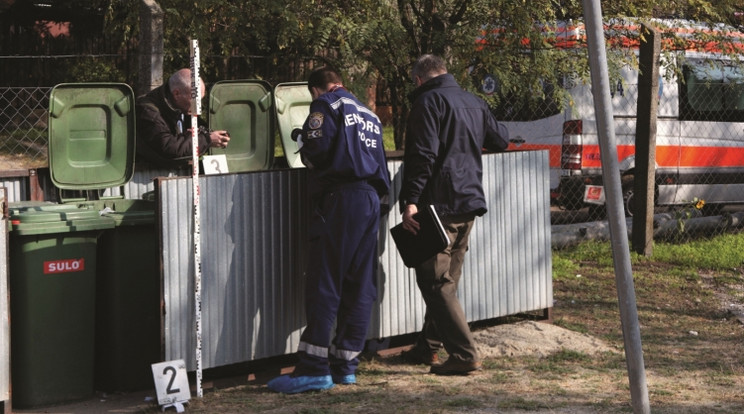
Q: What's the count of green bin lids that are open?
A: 3